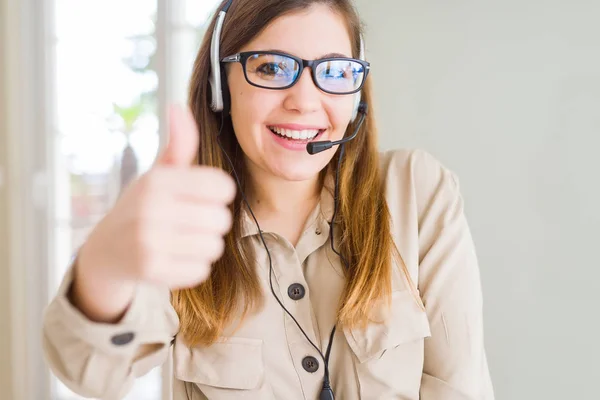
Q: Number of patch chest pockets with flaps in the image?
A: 2